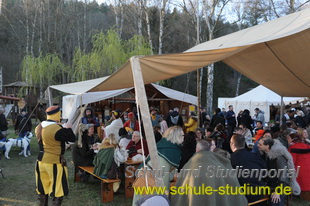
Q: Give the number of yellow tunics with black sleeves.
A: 1